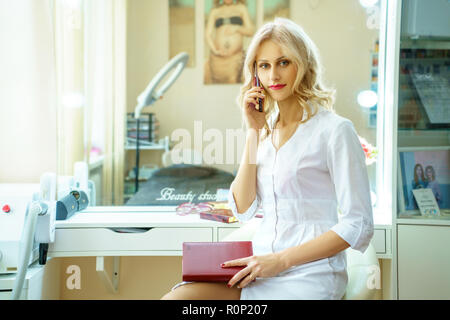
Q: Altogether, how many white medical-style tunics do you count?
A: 1